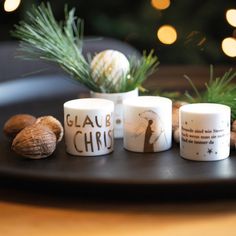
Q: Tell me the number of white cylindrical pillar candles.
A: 3